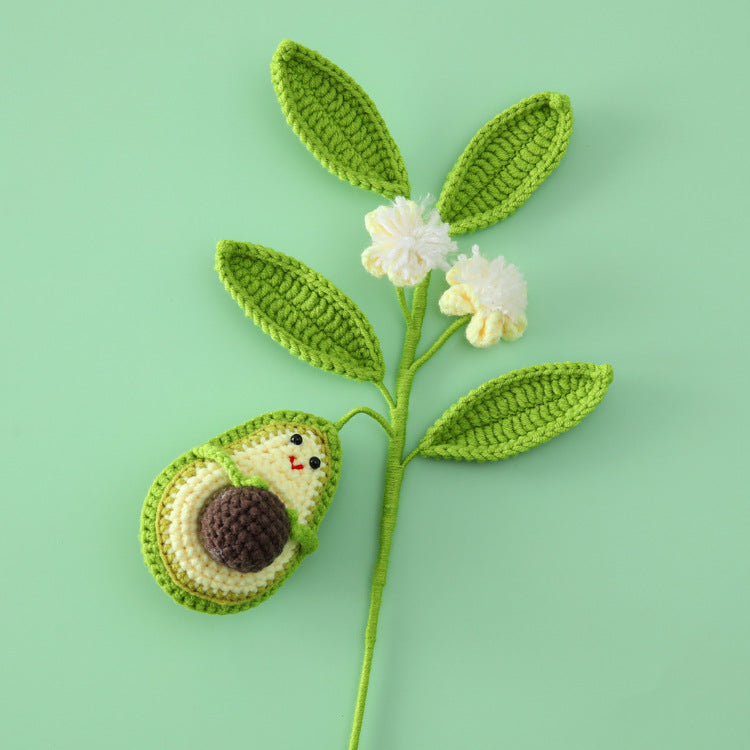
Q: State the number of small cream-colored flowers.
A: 2